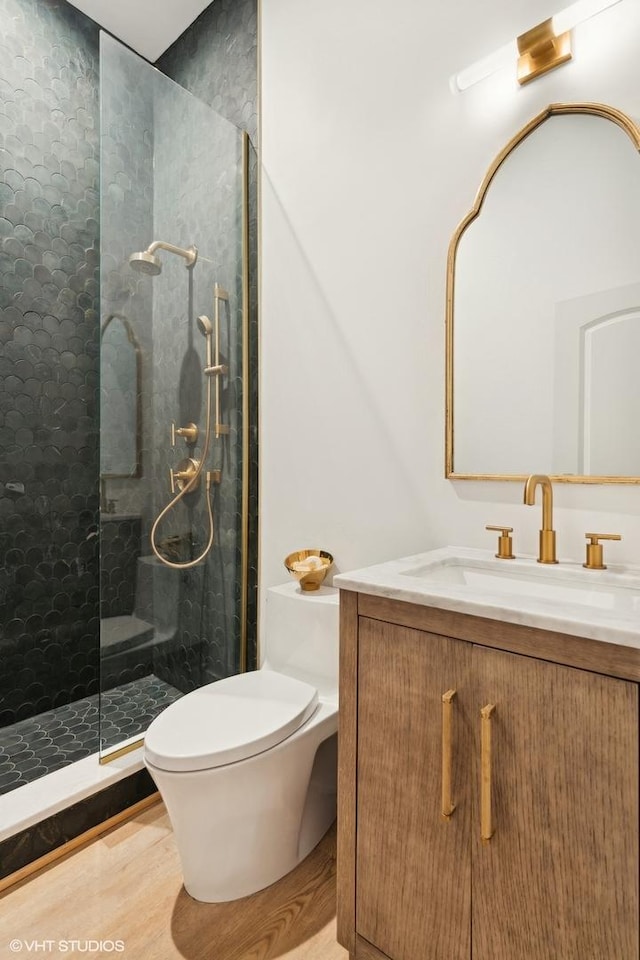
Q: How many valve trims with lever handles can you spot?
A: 2